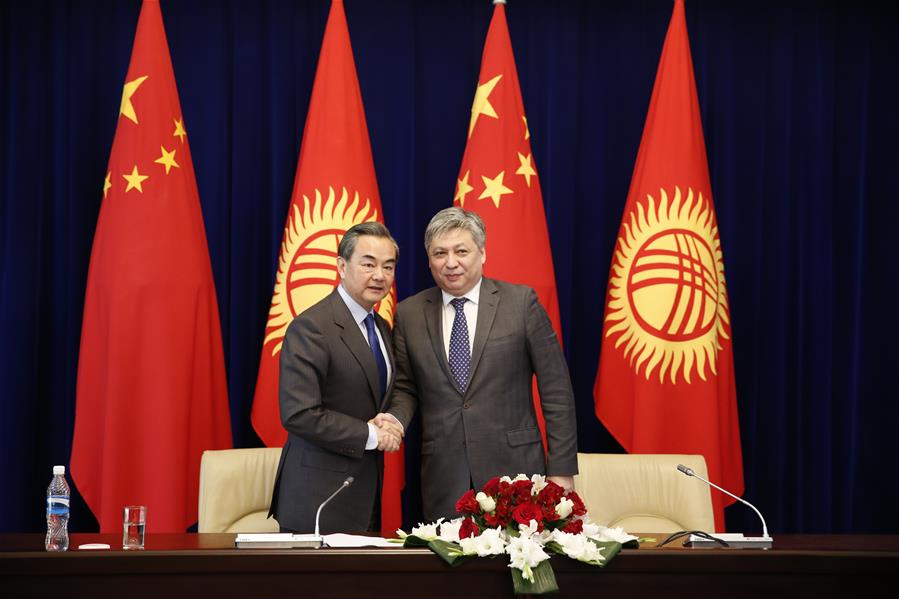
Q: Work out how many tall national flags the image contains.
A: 4